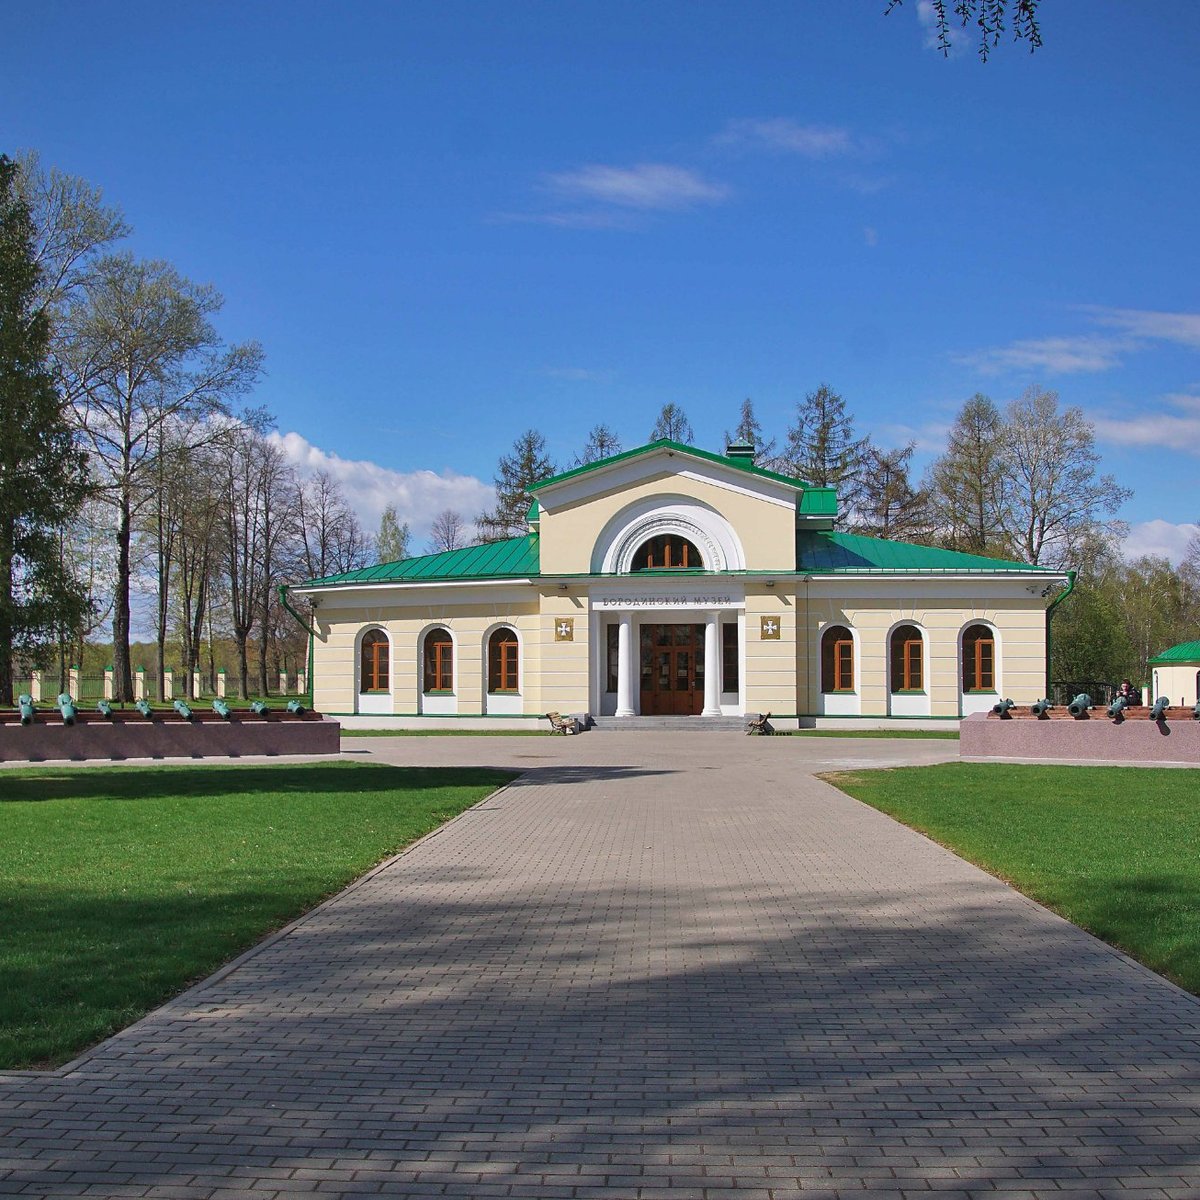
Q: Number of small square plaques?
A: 2